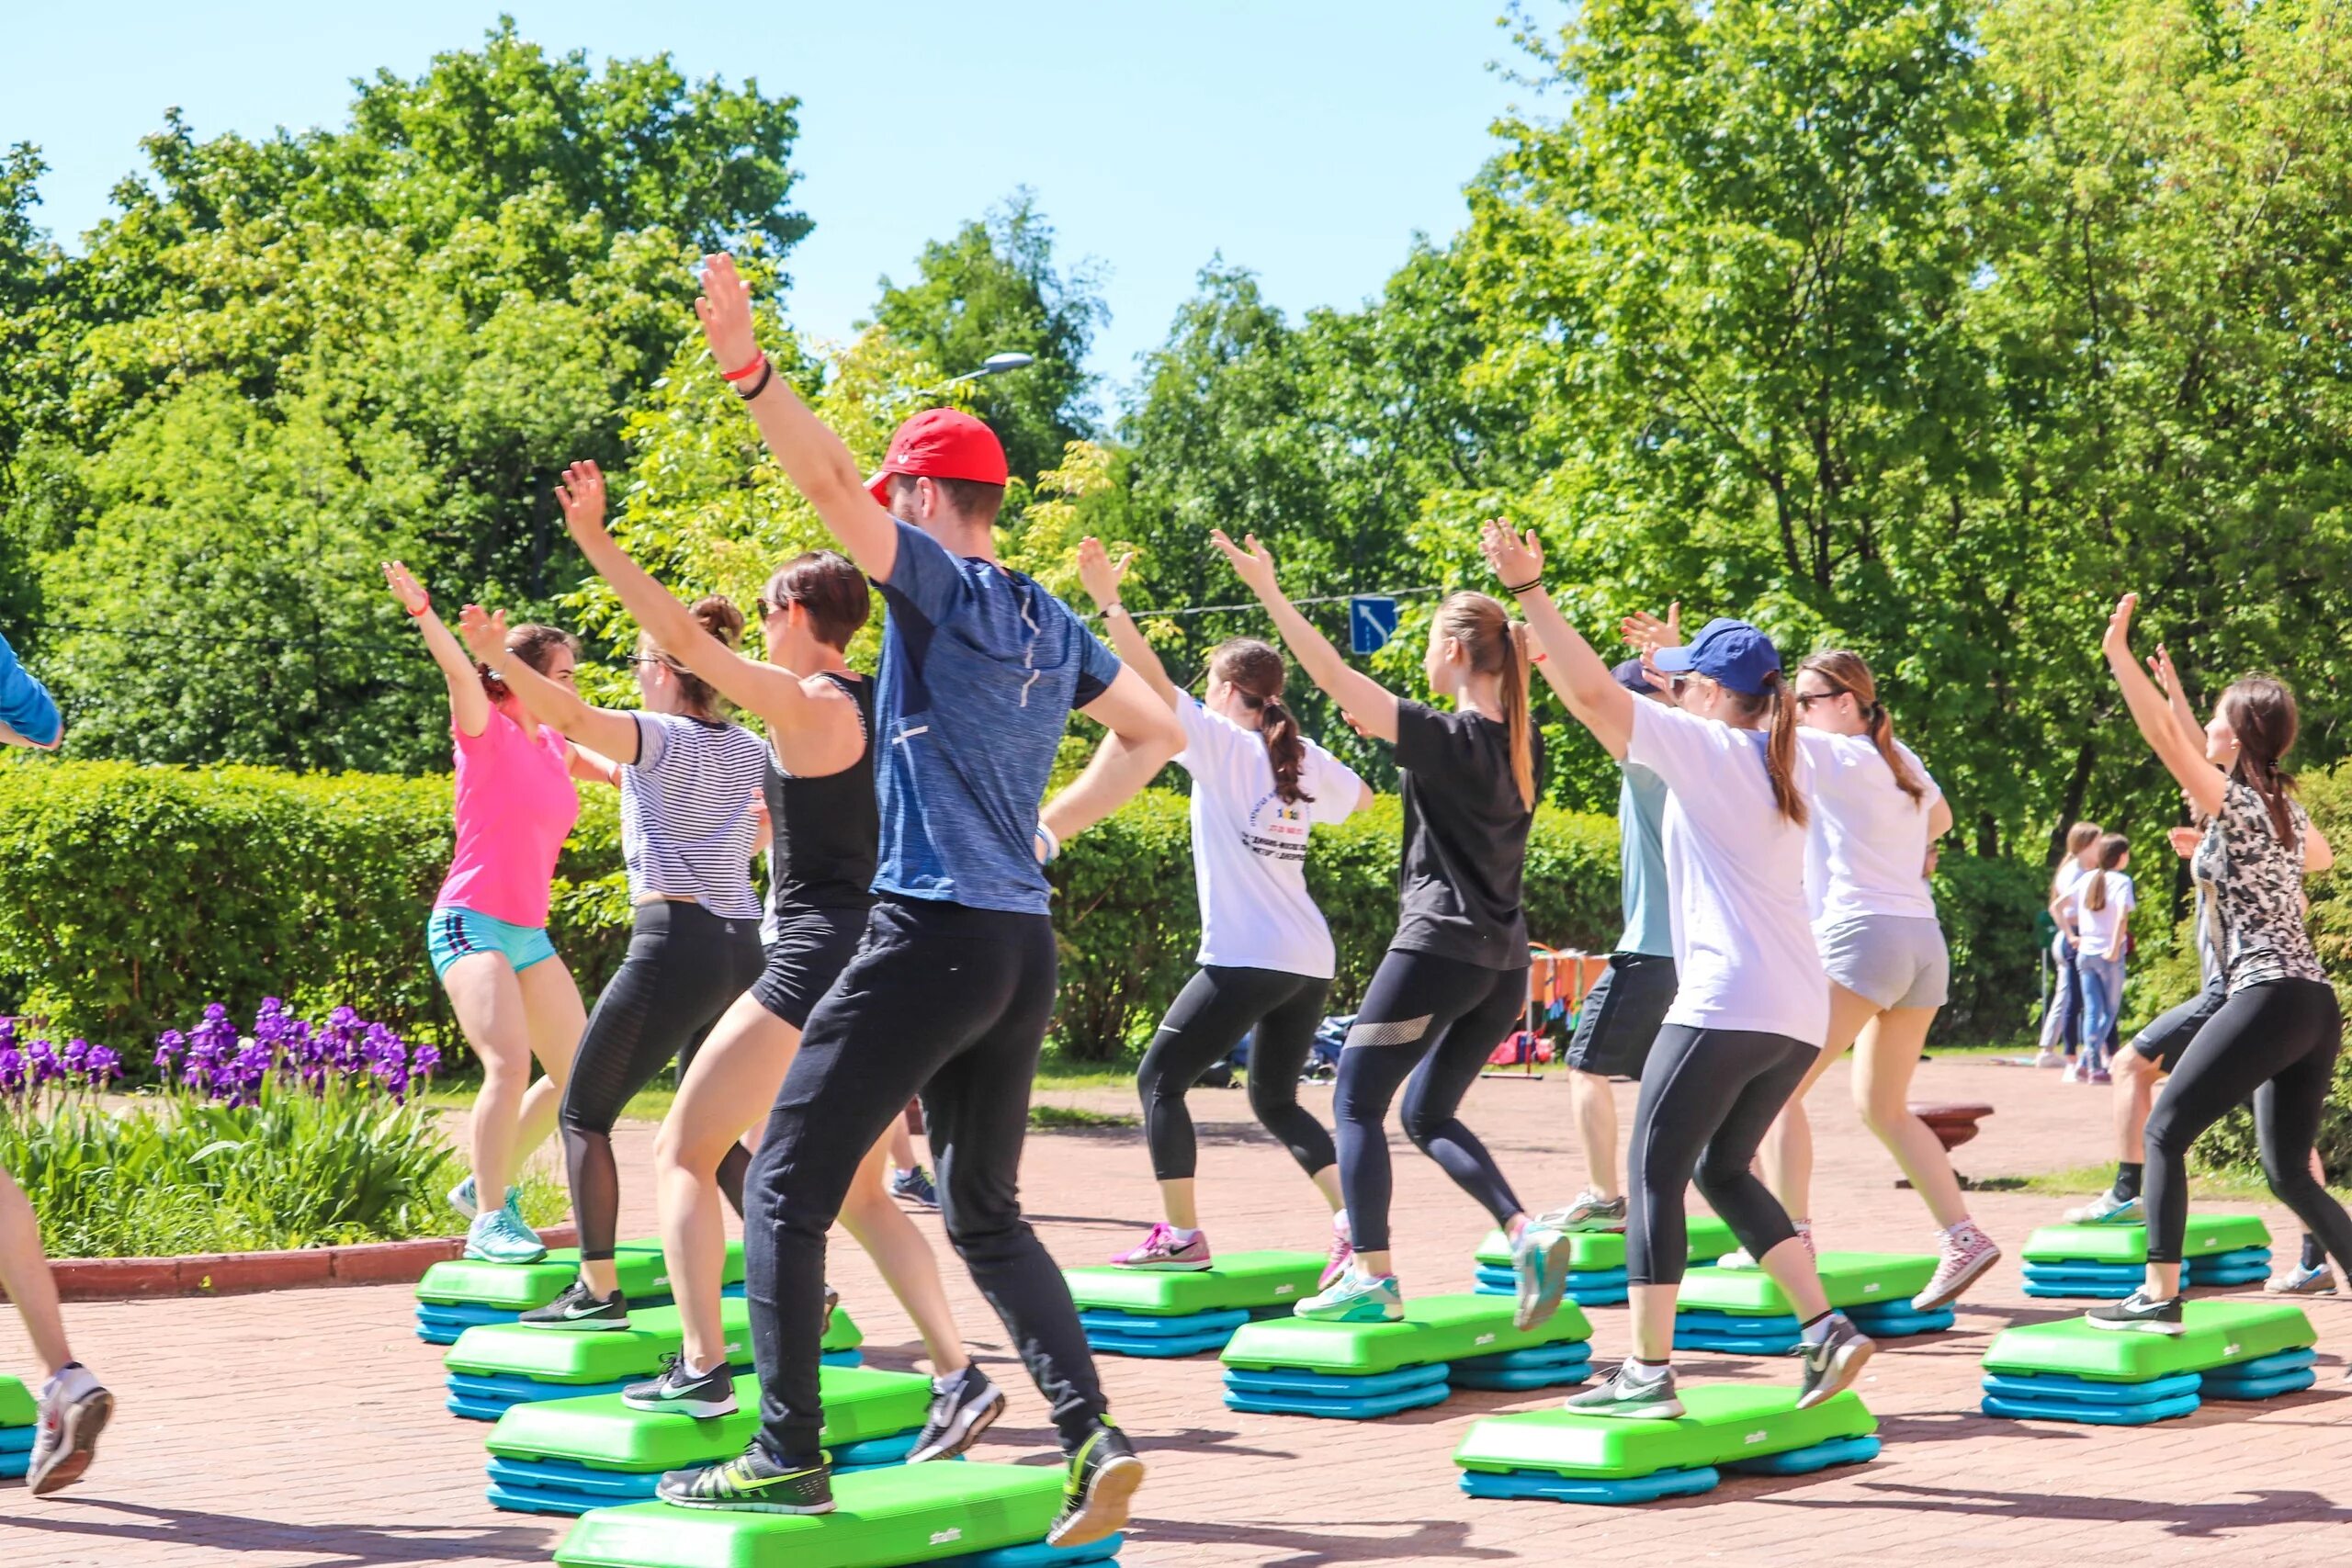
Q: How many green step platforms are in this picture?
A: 12